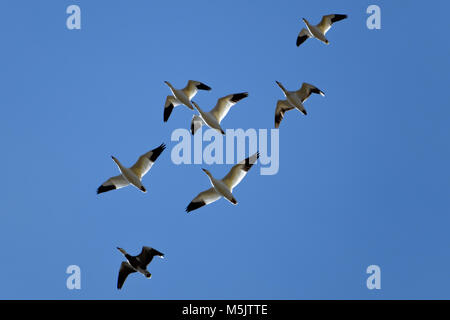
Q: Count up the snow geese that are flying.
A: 7